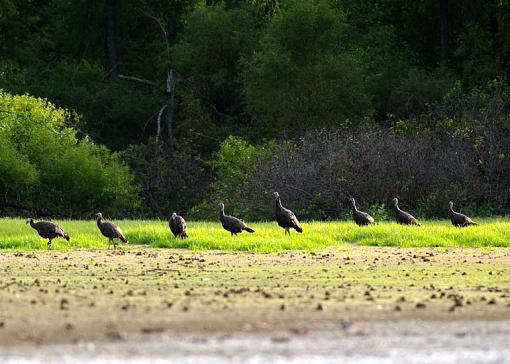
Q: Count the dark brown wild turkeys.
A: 8